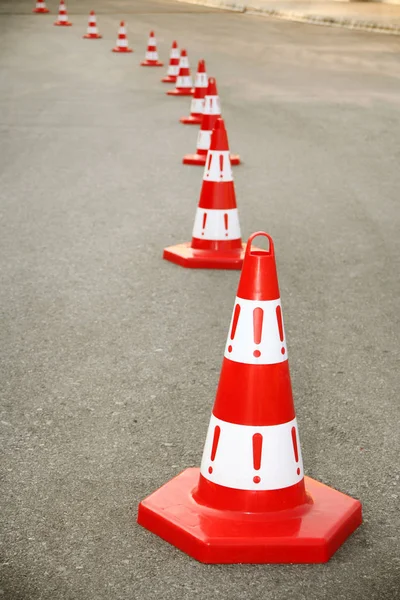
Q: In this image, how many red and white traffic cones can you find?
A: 11